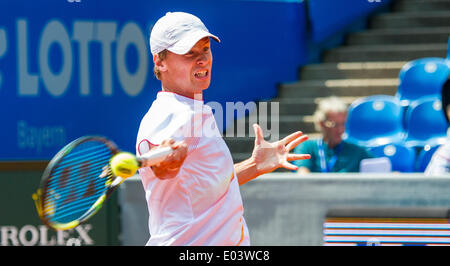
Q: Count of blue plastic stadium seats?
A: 5